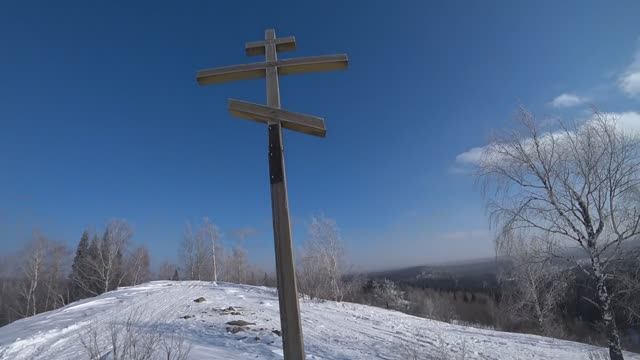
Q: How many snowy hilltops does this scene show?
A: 1